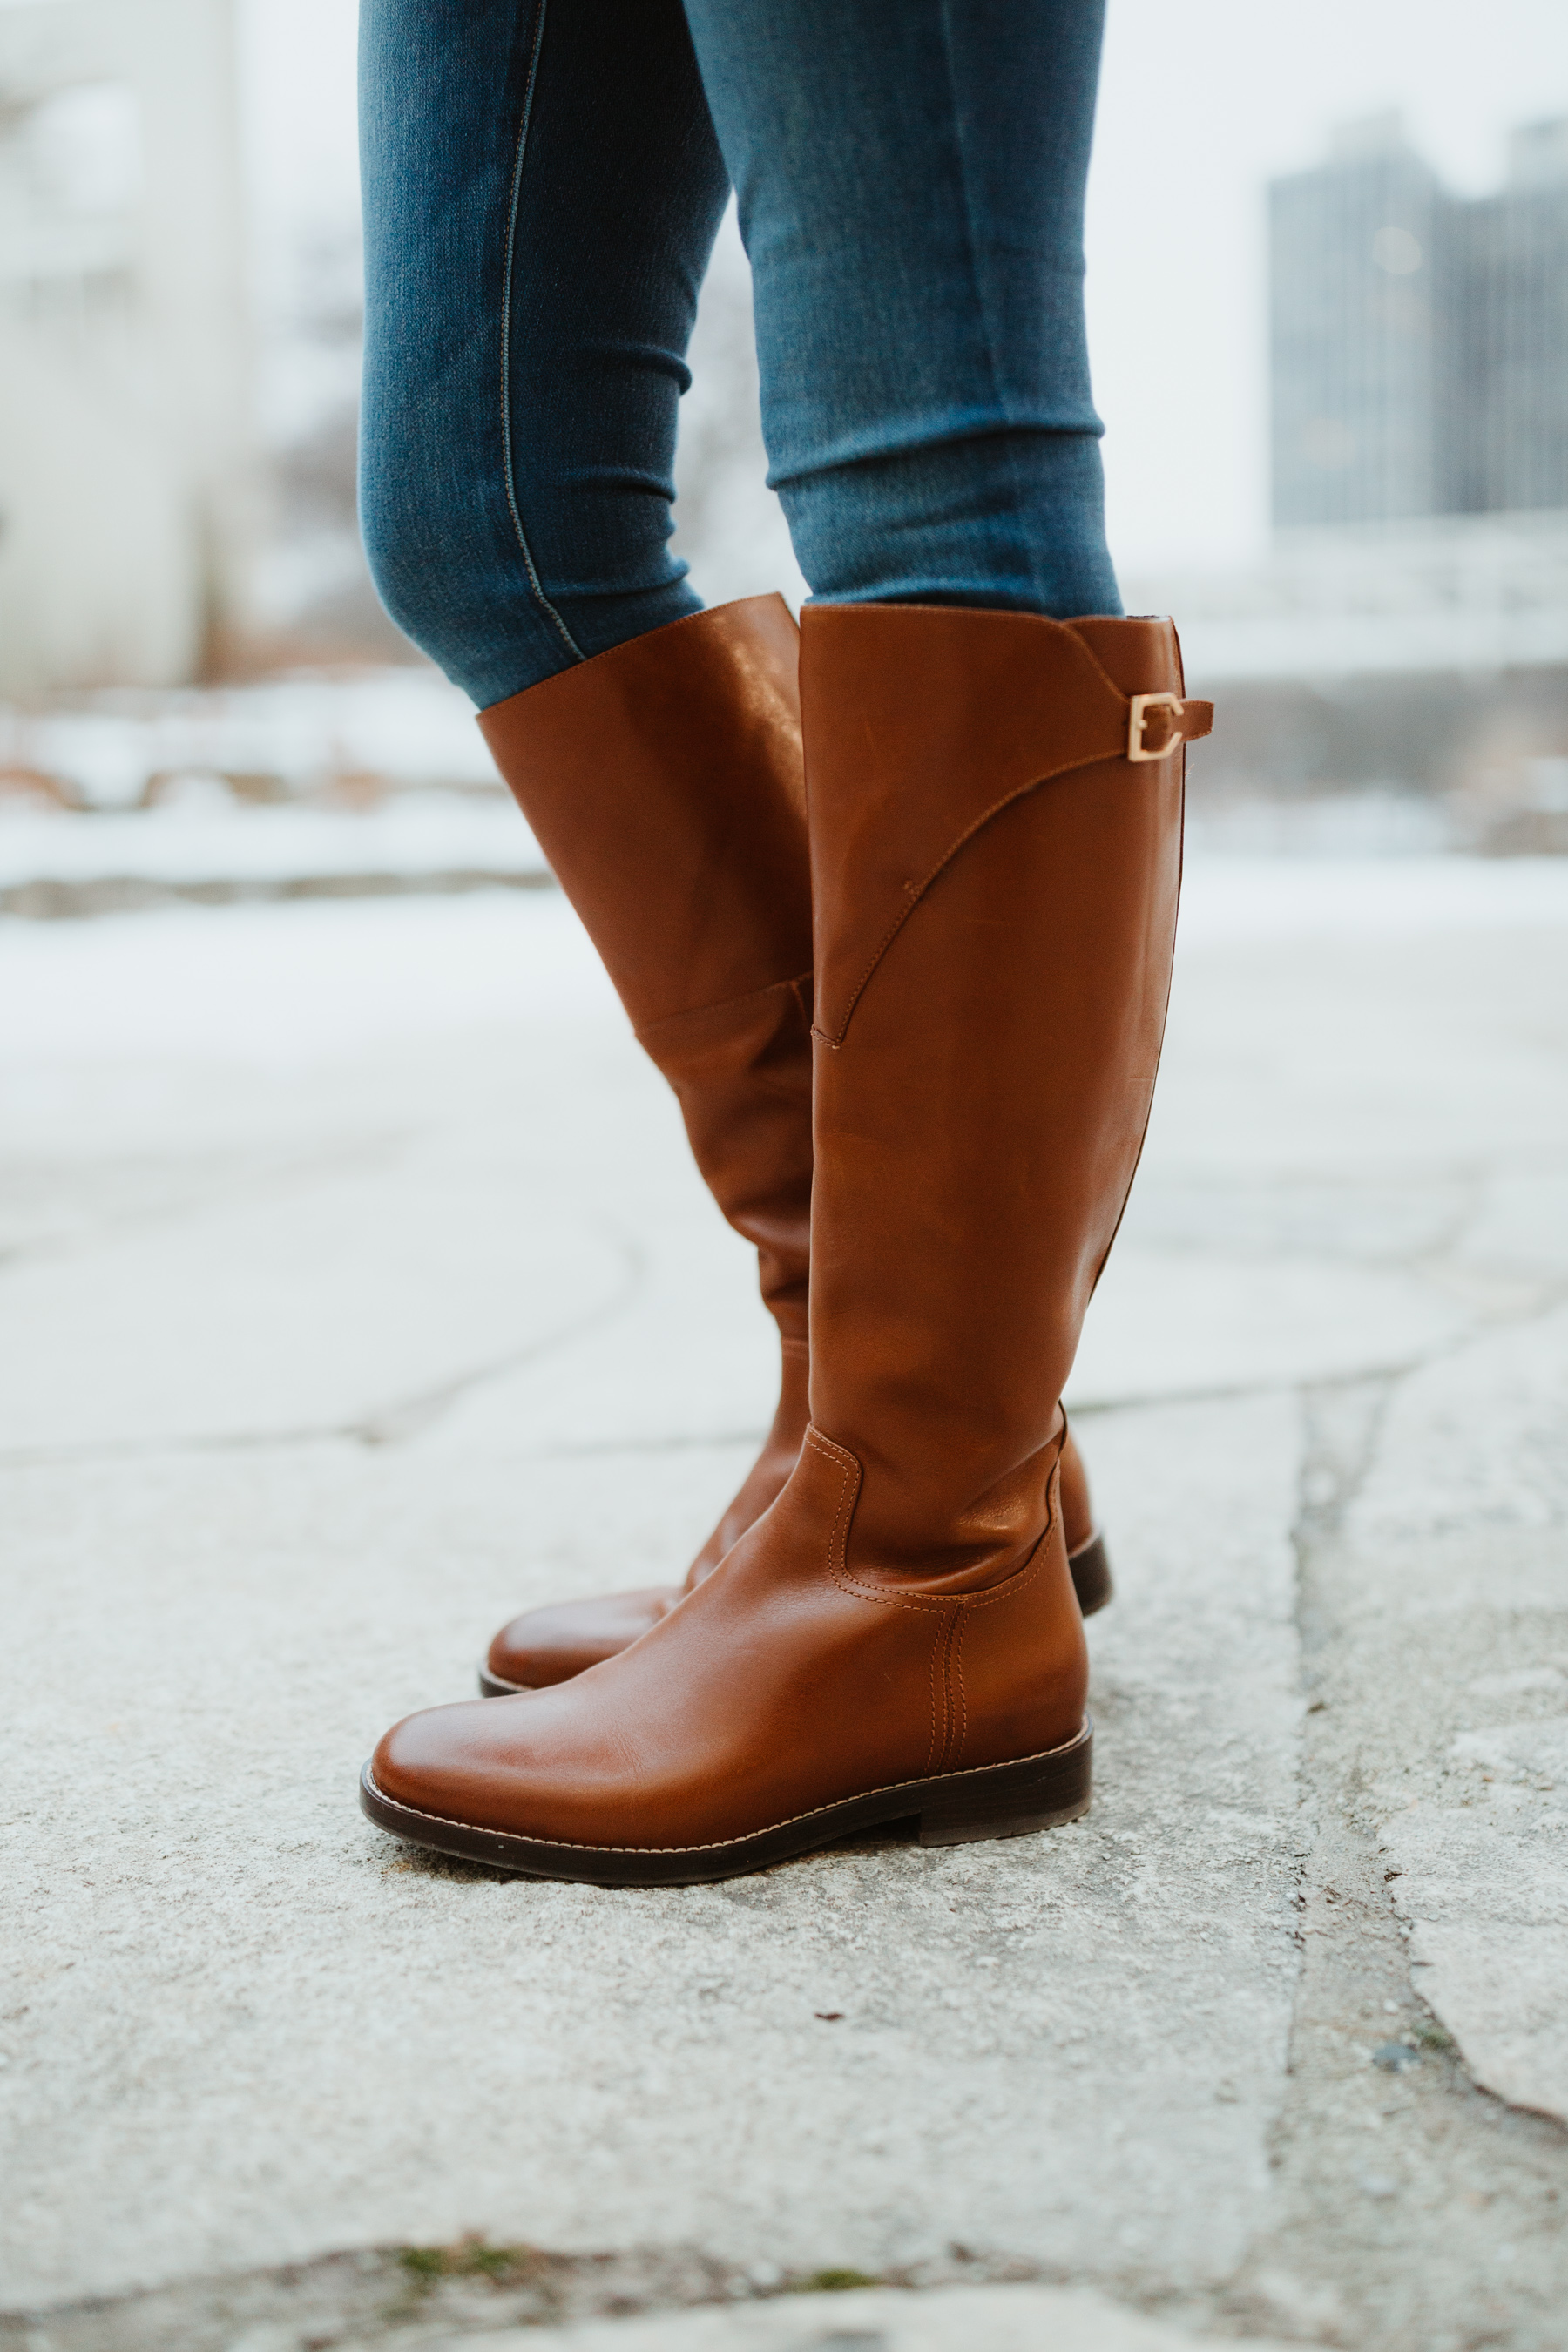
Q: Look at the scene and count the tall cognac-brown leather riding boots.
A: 2